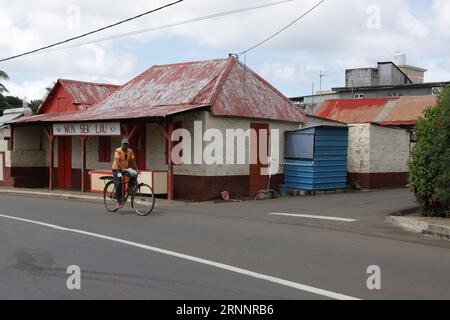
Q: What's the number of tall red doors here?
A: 3